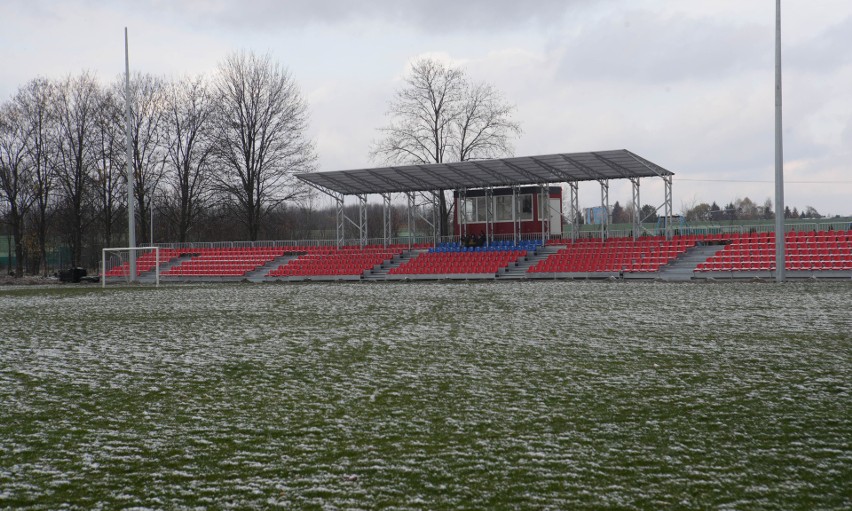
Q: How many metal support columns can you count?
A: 13